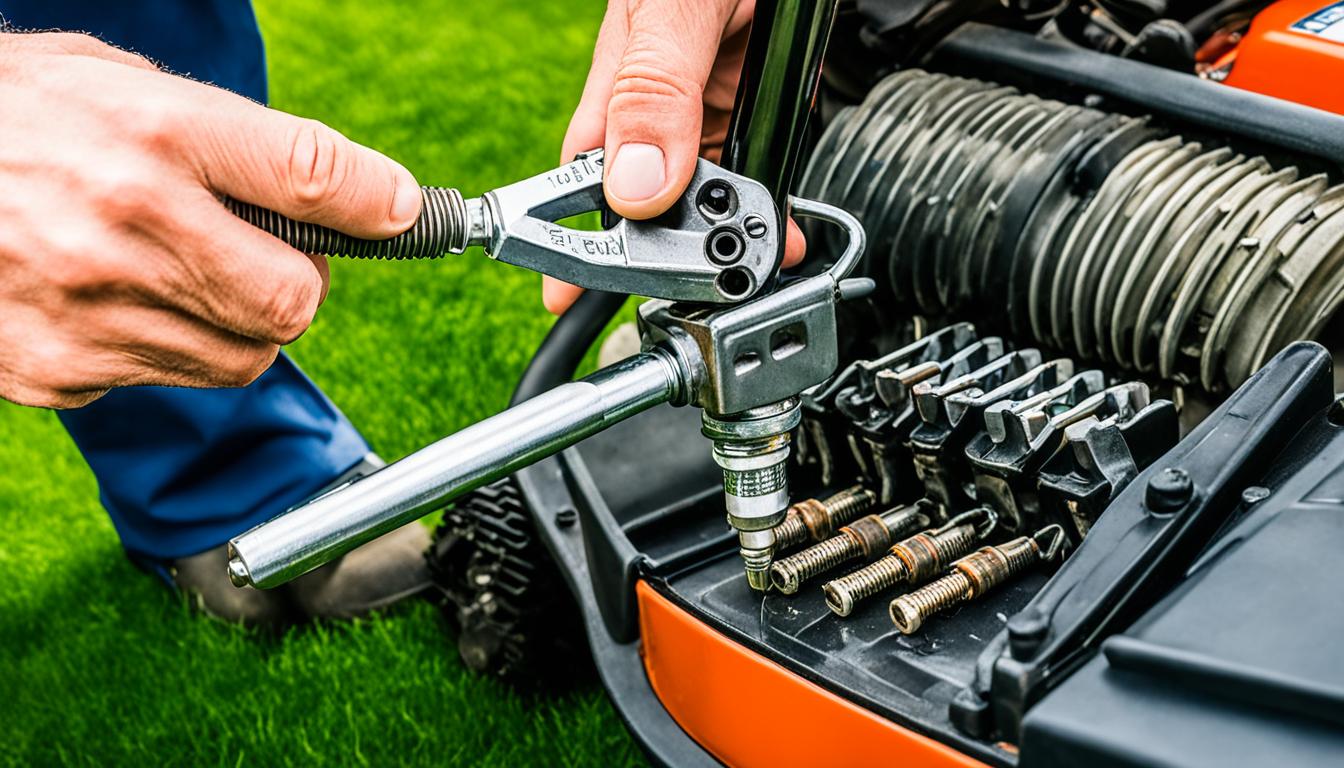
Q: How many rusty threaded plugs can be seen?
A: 4